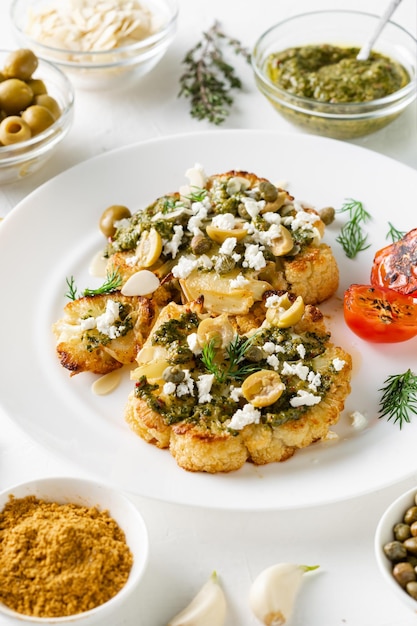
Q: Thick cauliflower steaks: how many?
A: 2